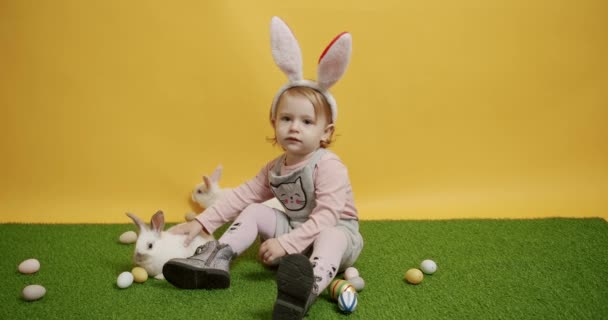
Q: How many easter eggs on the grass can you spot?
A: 11